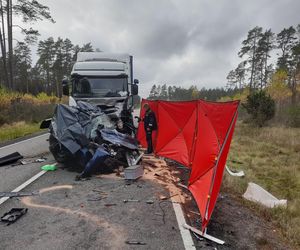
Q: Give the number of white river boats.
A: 0